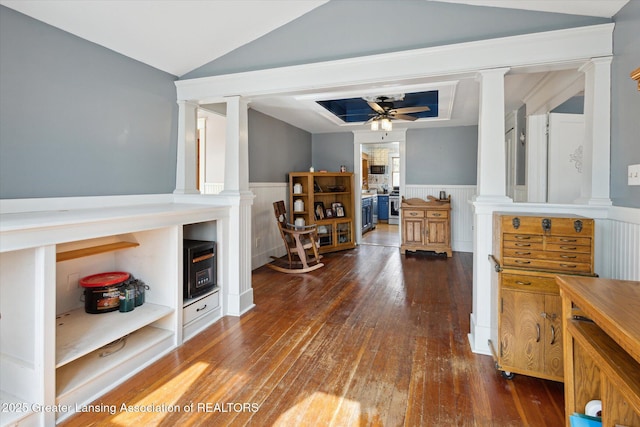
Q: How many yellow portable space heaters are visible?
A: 0